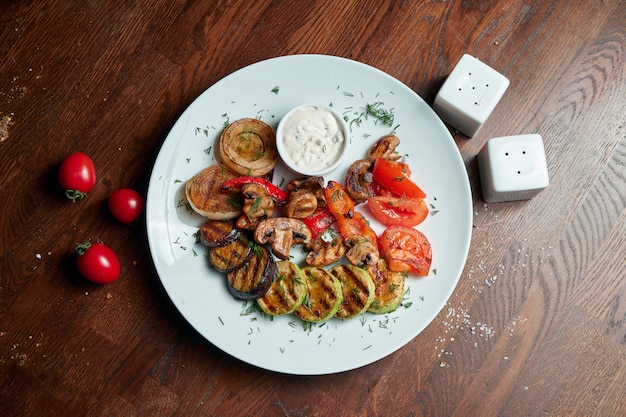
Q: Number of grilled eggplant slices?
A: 3